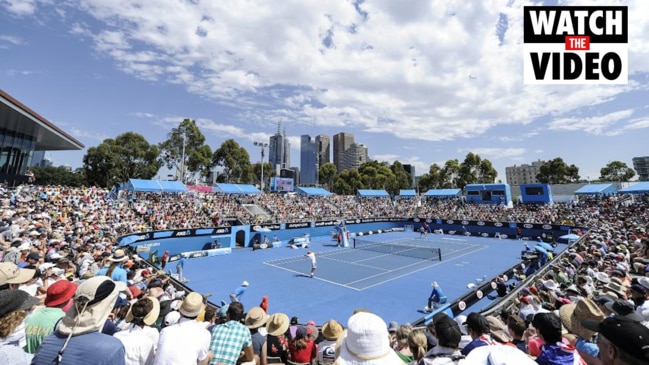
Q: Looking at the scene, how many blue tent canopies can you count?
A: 8